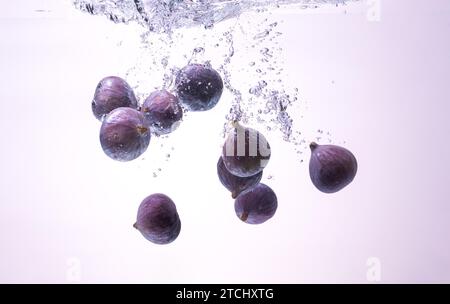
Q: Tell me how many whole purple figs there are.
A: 9